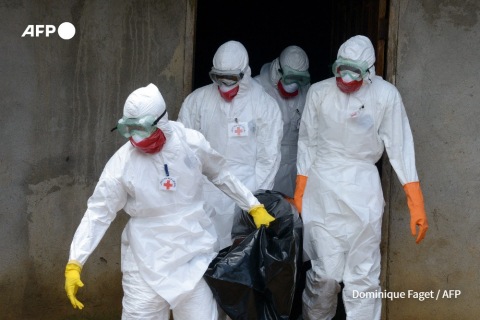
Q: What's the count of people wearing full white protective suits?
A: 4